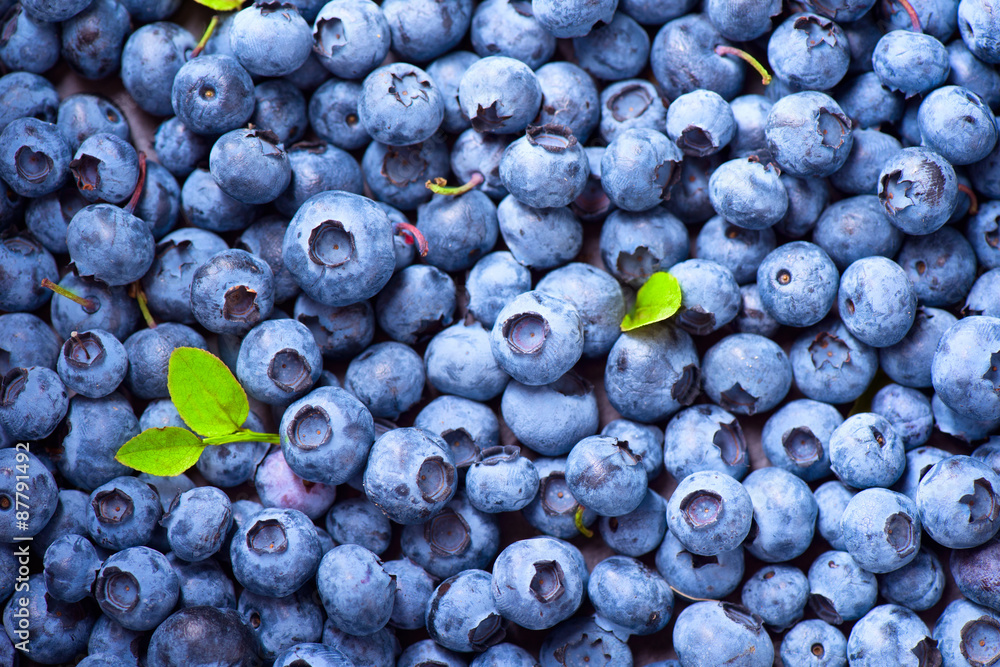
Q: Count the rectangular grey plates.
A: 0